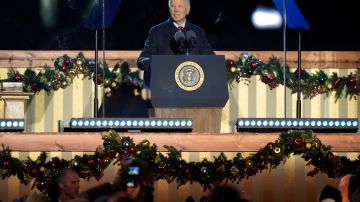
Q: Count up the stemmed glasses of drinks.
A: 0